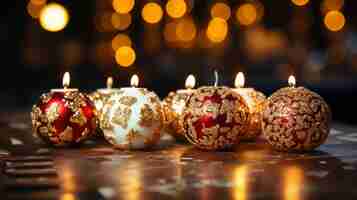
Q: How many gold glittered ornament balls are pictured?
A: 7